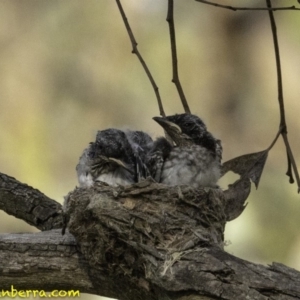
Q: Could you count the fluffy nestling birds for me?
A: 2